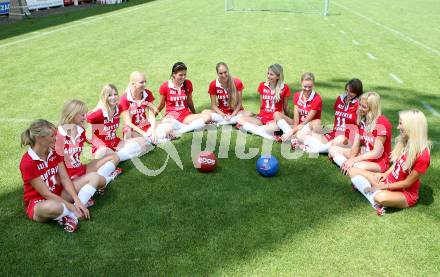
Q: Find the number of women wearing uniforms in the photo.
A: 11